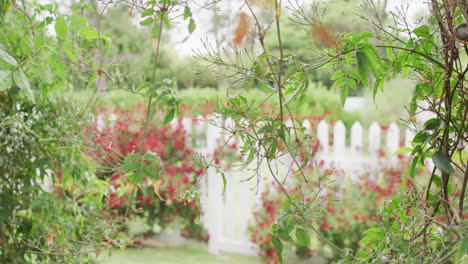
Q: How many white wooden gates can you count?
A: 1